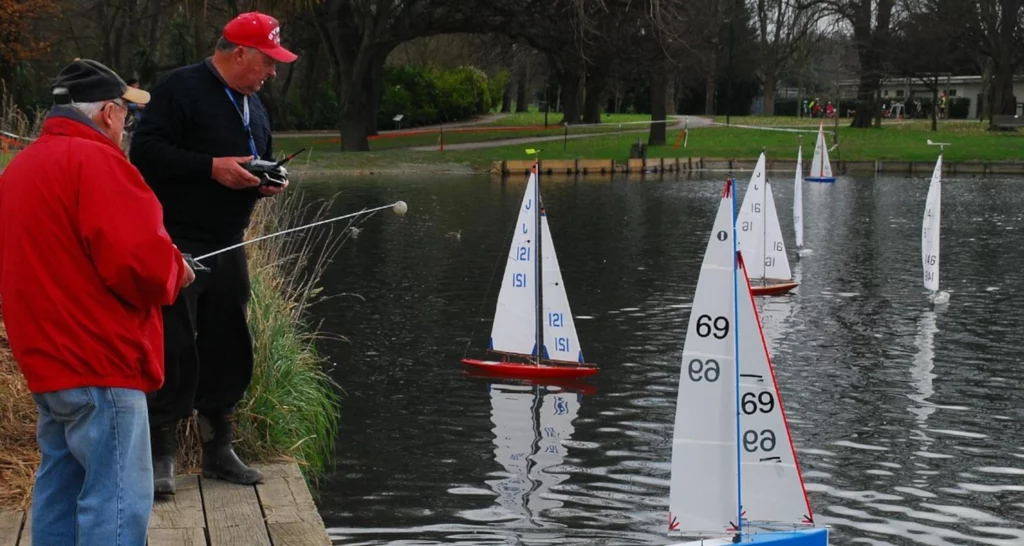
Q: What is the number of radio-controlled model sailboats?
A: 6